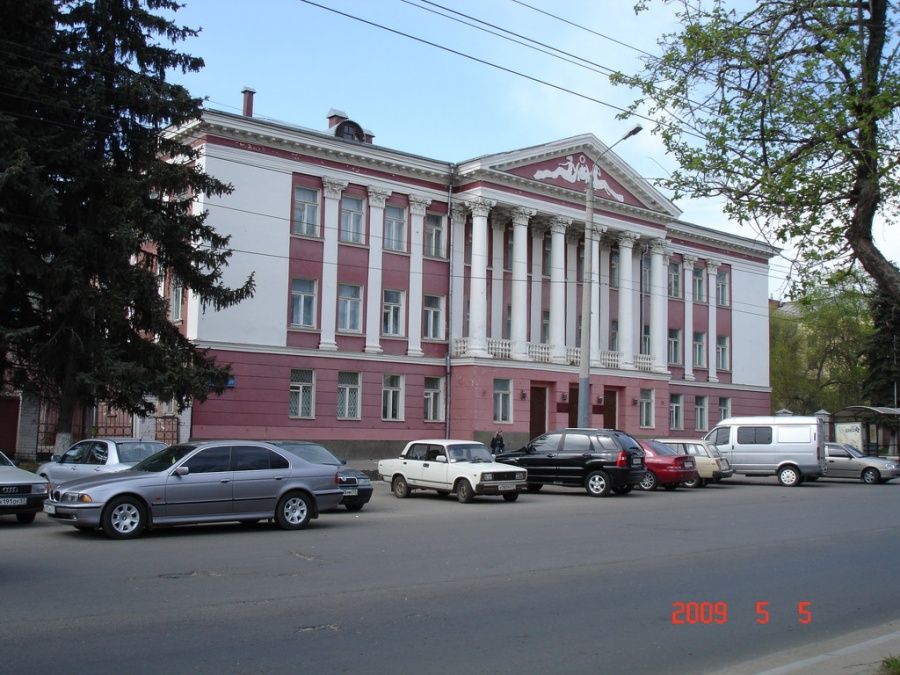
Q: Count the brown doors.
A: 3